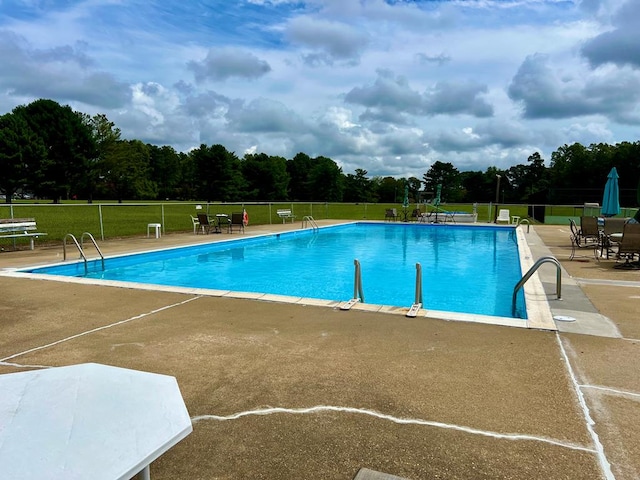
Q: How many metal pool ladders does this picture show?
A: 5